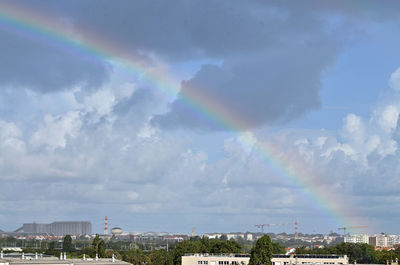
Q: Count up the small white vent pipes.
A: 8